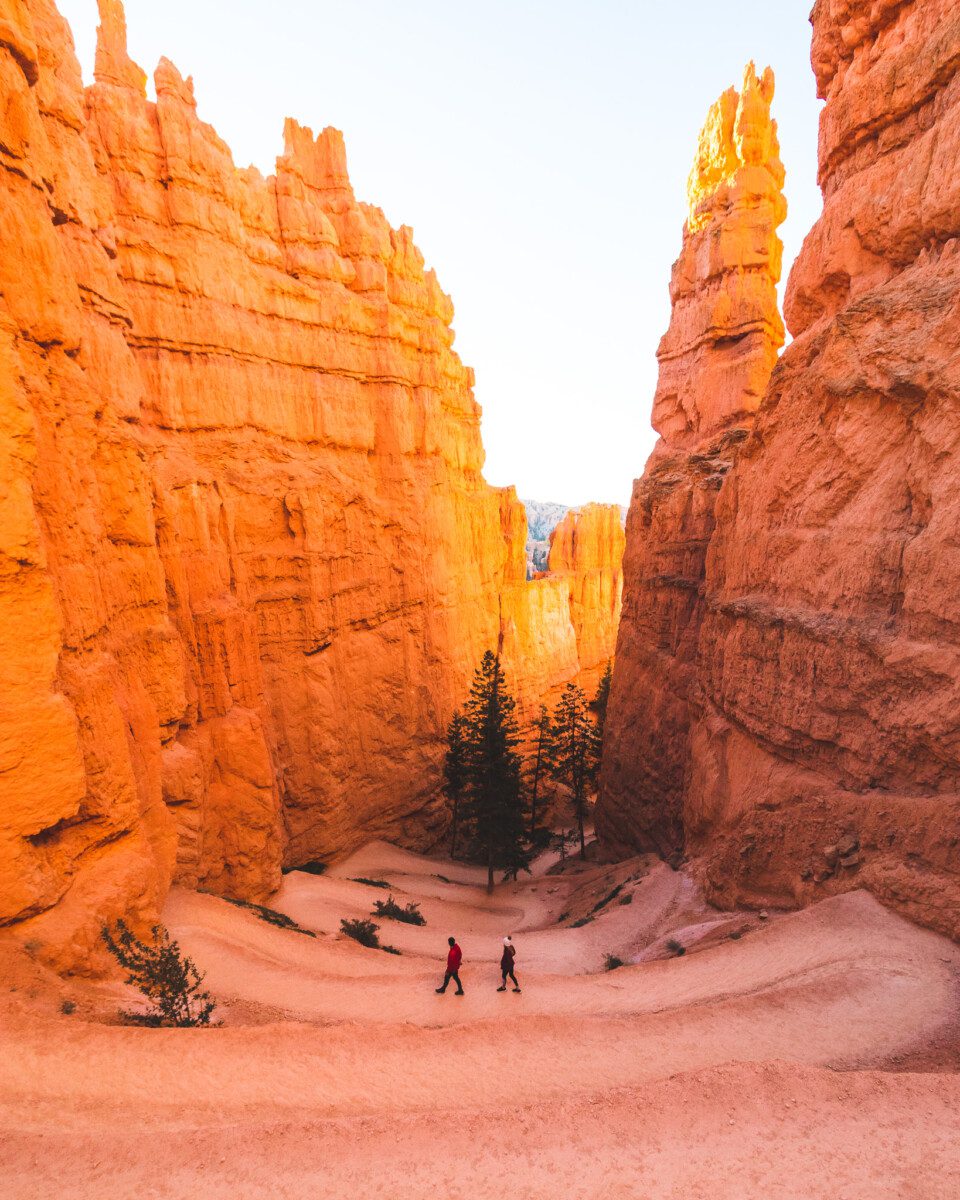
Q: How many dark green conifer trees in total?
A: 5